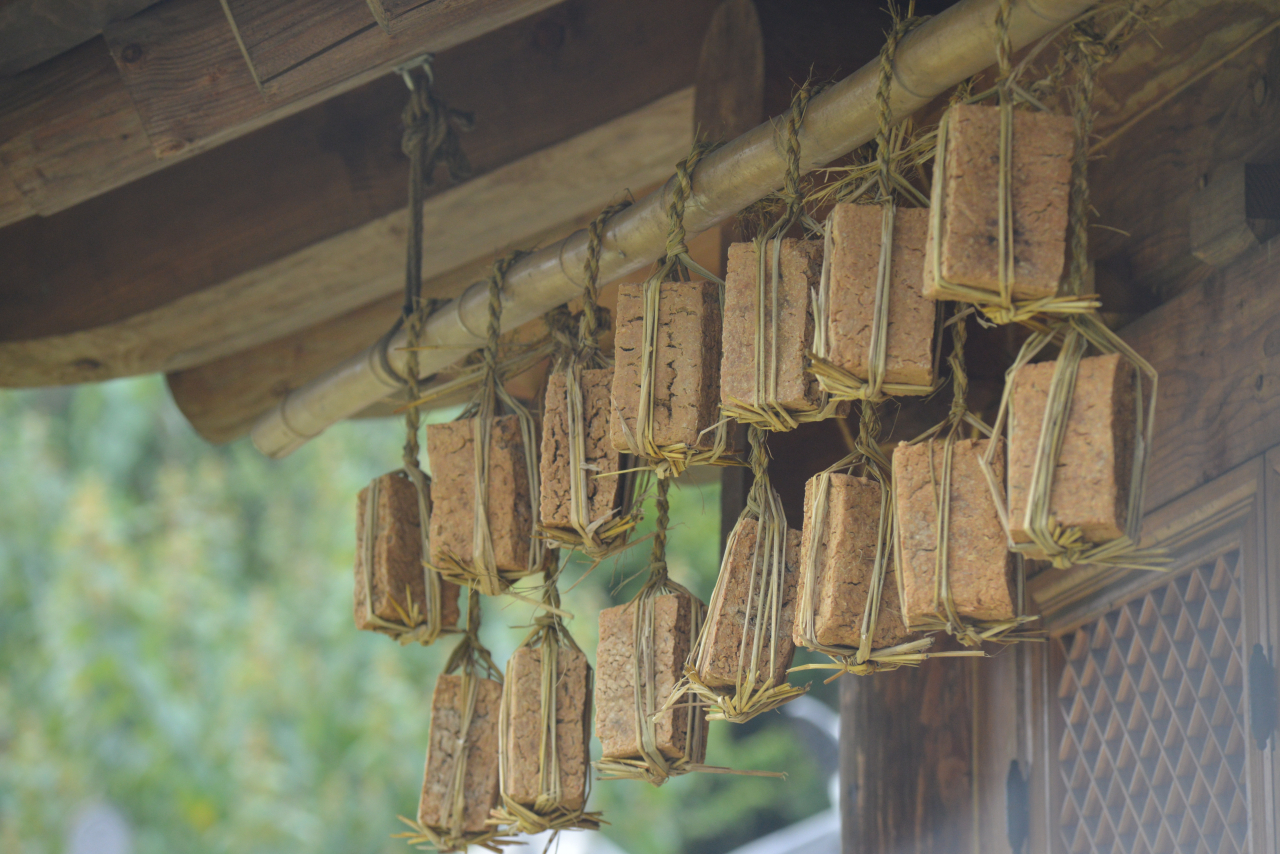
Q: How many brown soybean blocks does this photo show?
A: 14